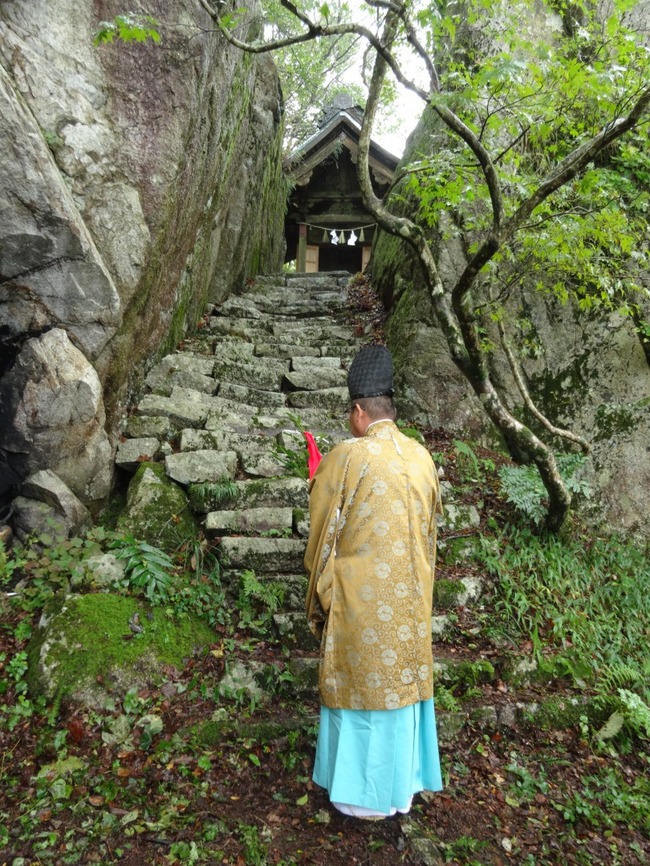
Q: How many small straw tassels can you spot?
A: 3